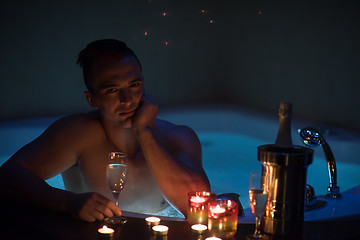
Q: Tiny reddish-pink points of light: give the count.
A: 6